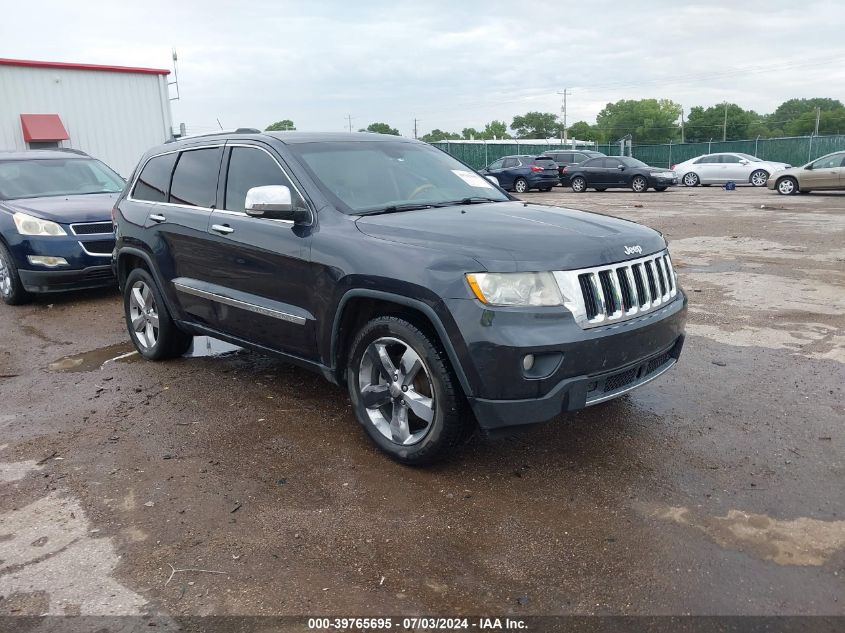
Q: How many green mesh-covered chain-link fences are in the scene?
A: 1